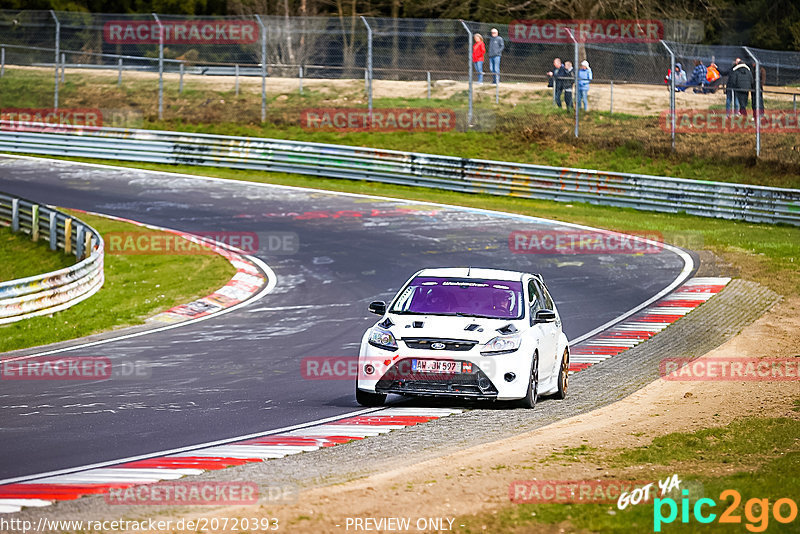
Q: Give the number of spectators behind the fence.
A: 11